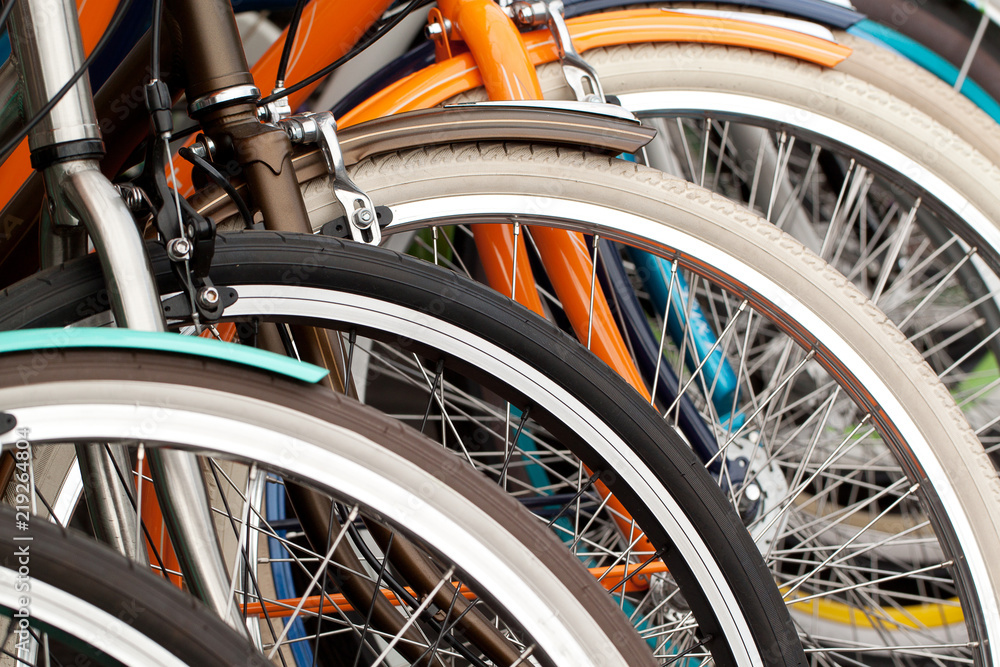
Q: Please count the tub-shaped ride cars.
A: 0